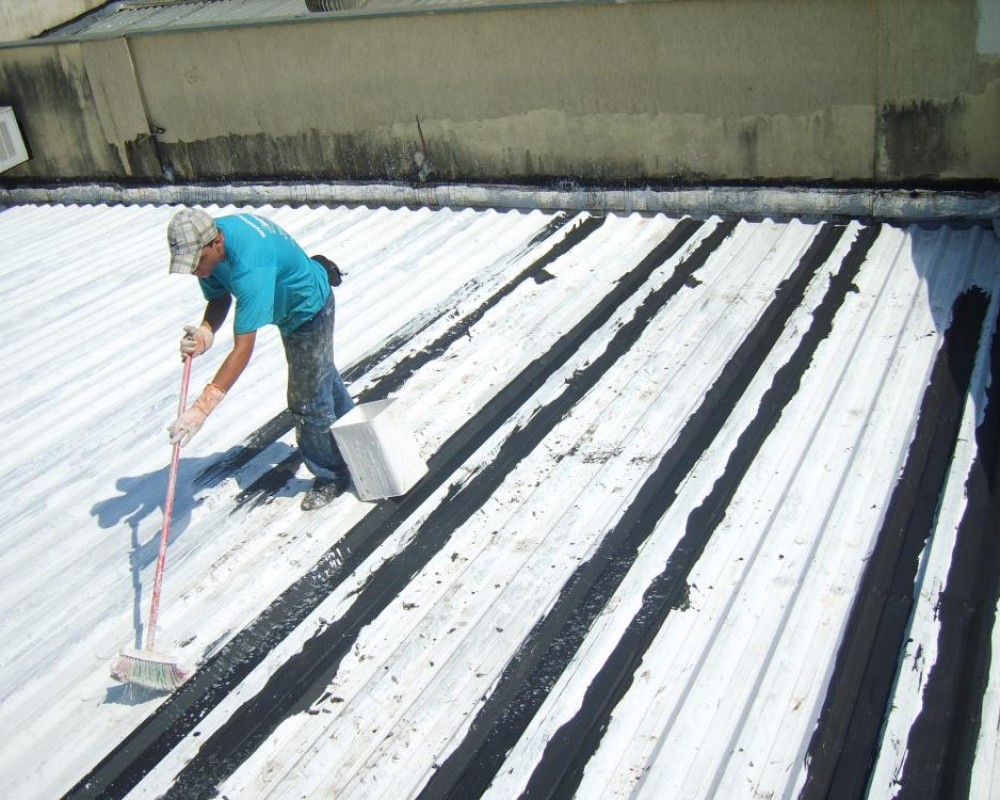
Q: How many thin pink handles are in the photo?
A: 1